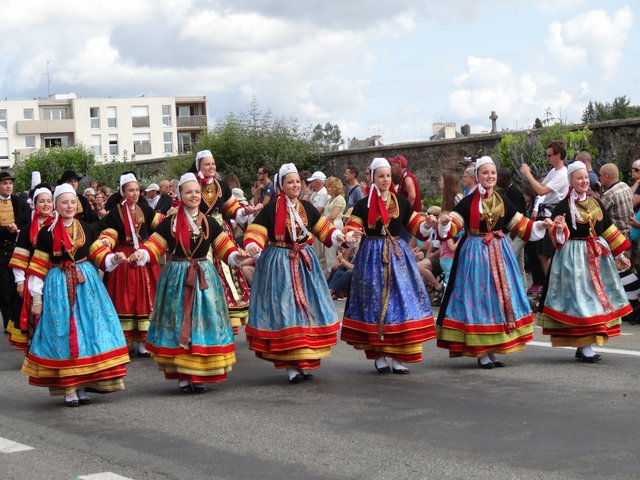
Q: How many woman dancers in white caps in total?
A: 9